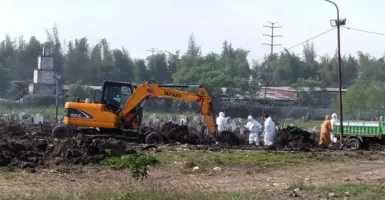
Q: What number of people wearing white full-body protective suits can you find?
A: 4